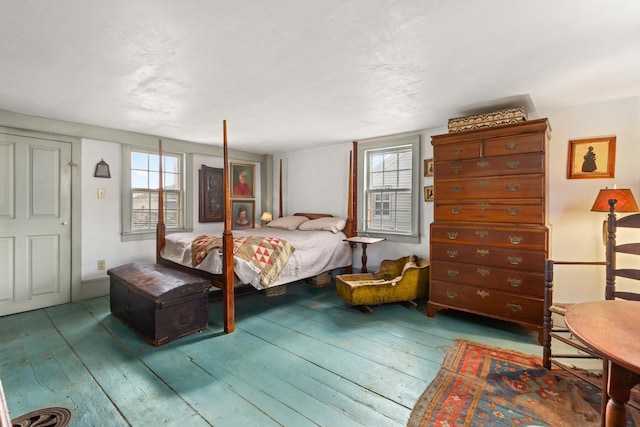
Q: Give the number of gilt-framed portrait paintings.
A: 2